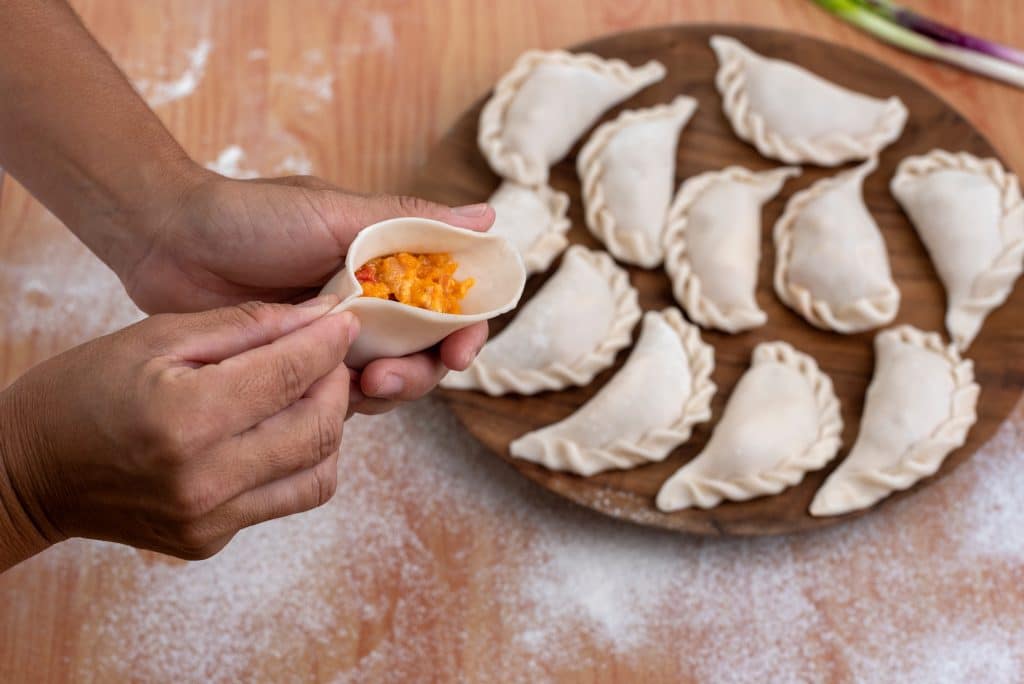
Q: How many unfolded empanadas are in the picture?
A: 1